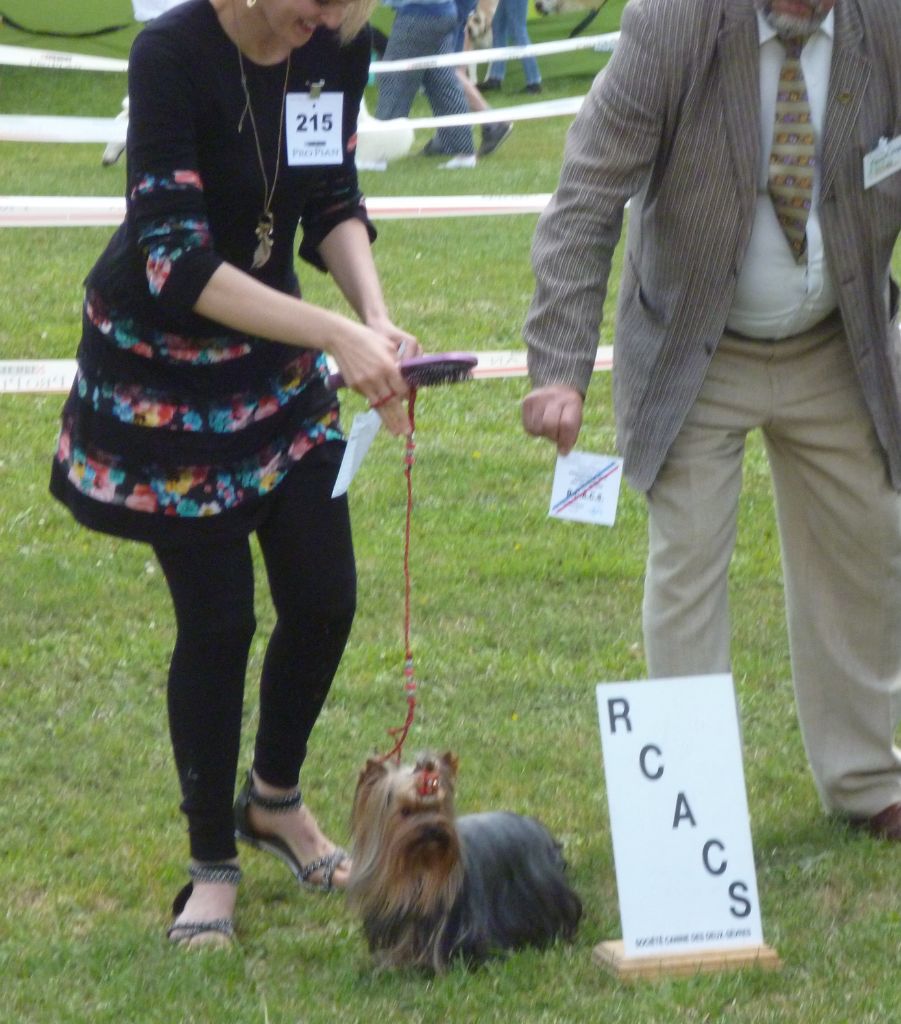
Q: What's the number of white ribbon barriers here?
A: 4